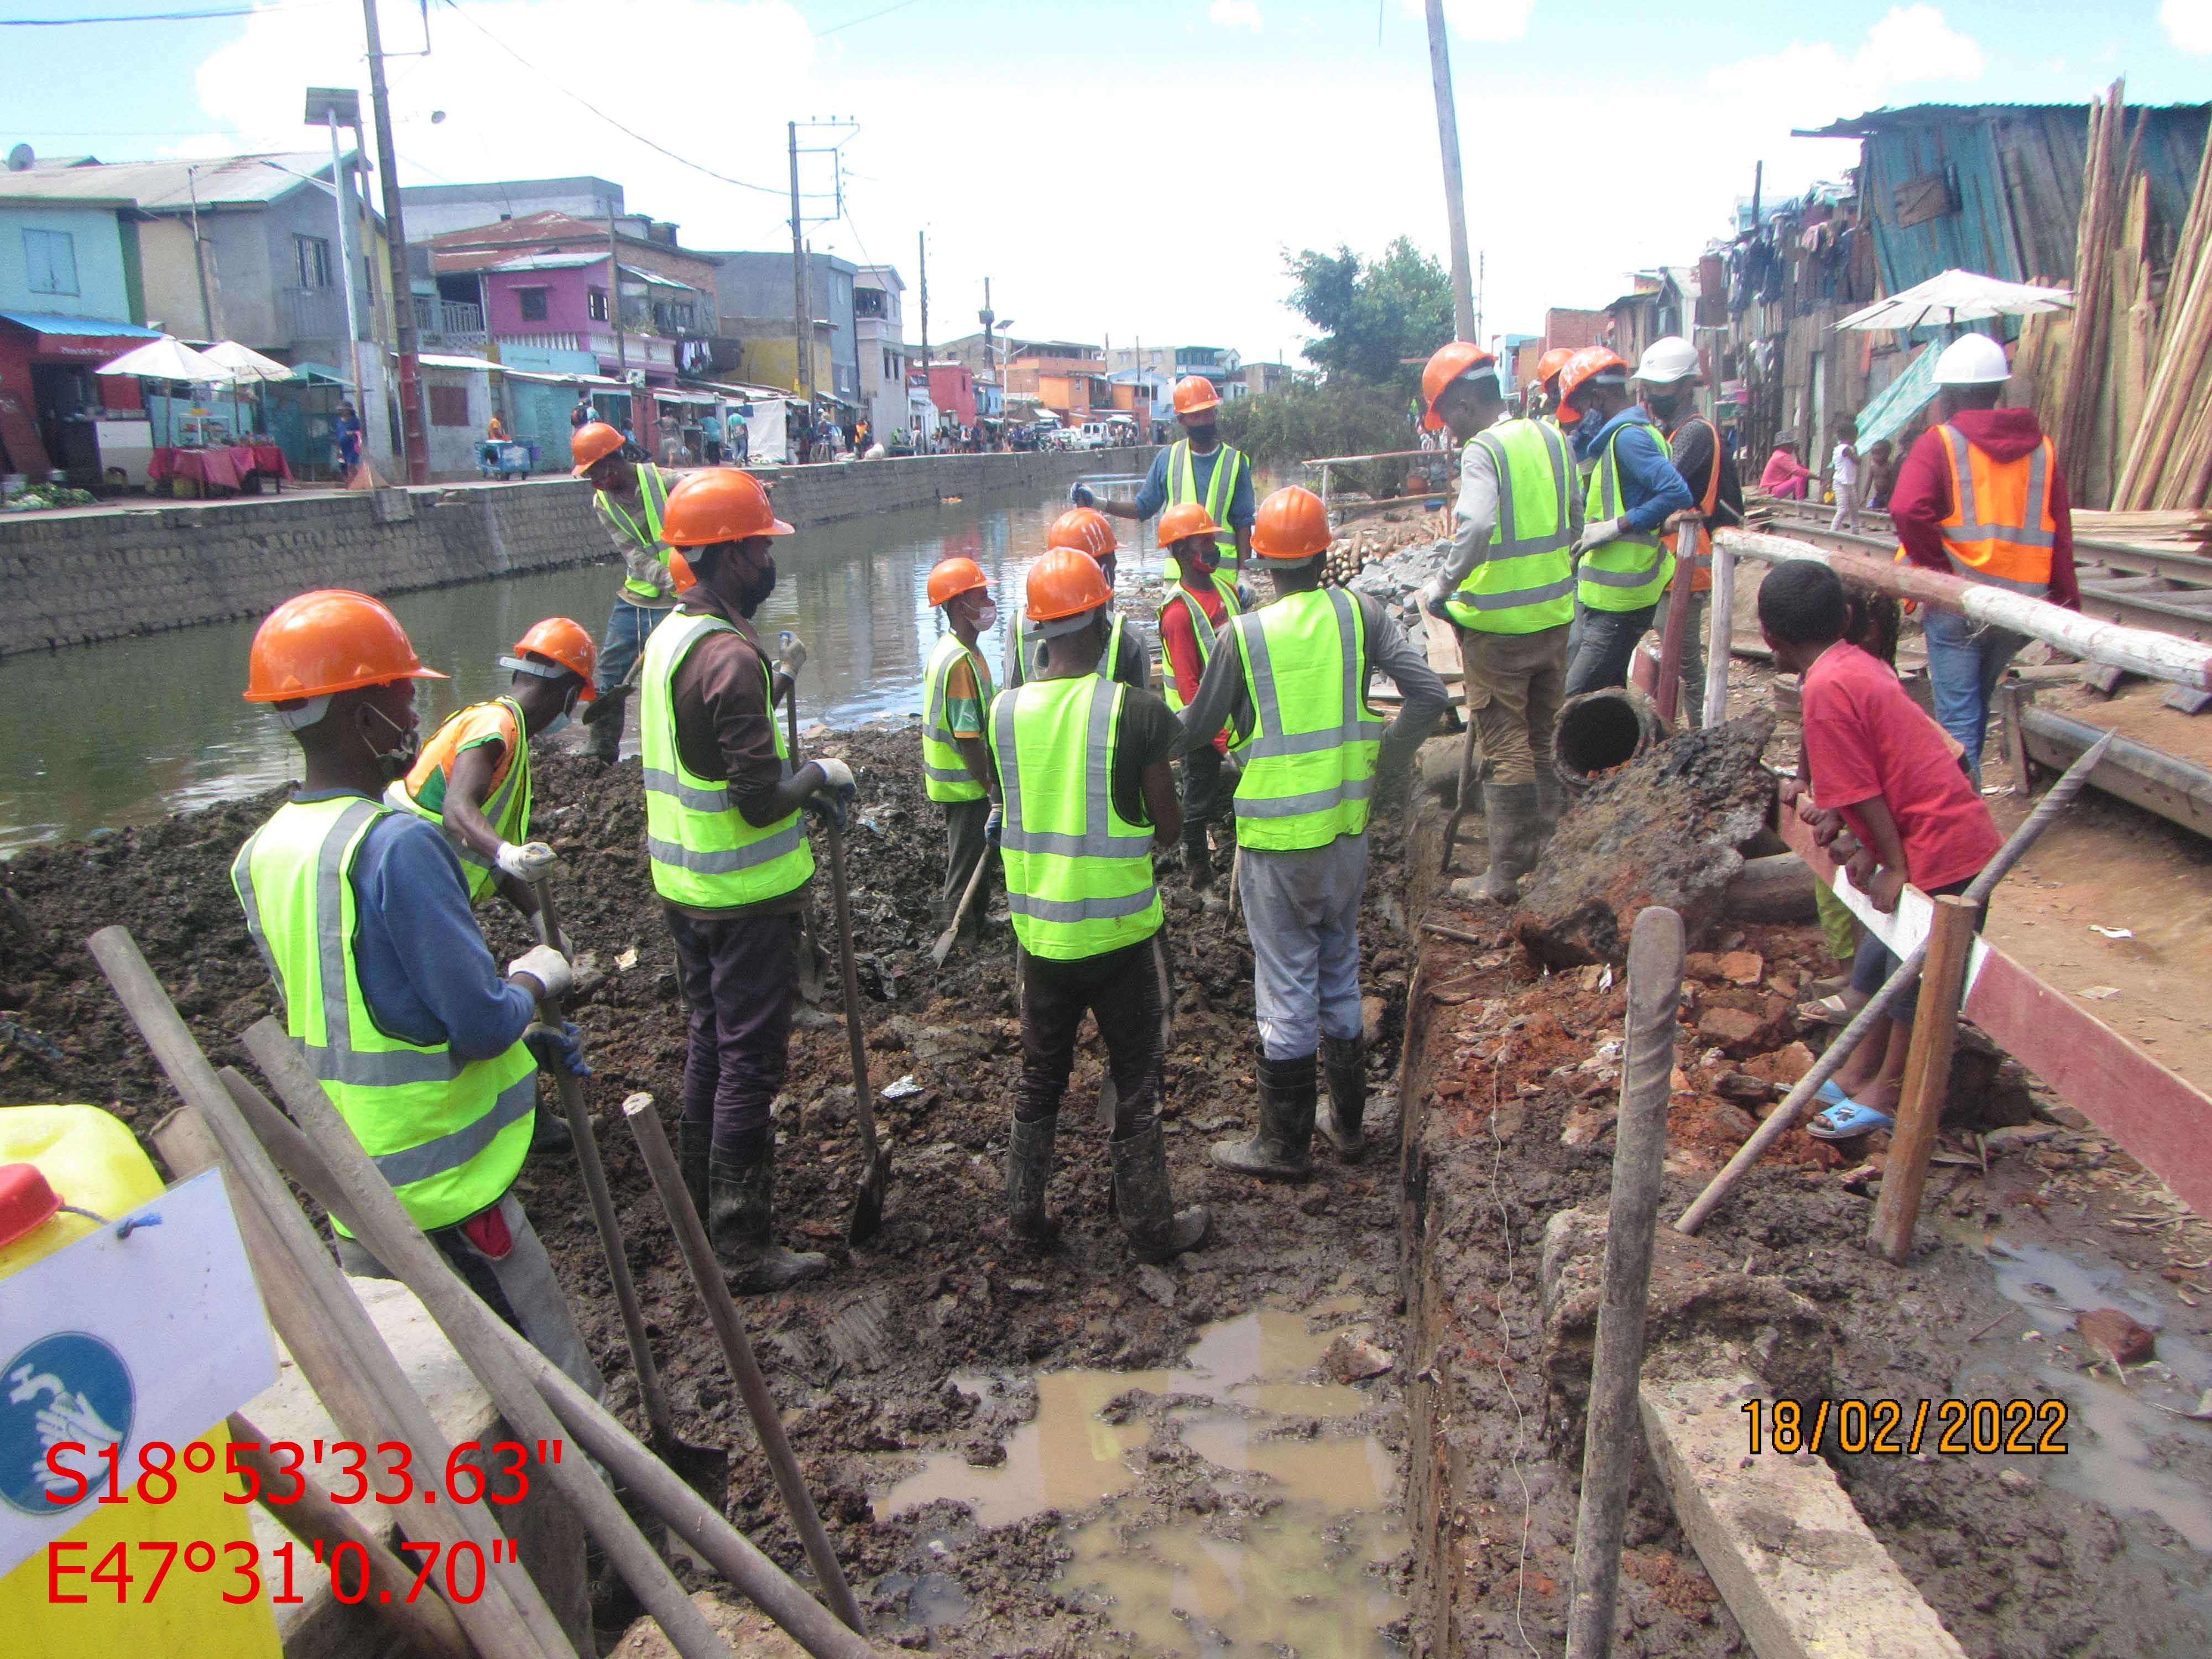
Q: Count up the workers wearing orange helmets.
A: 14